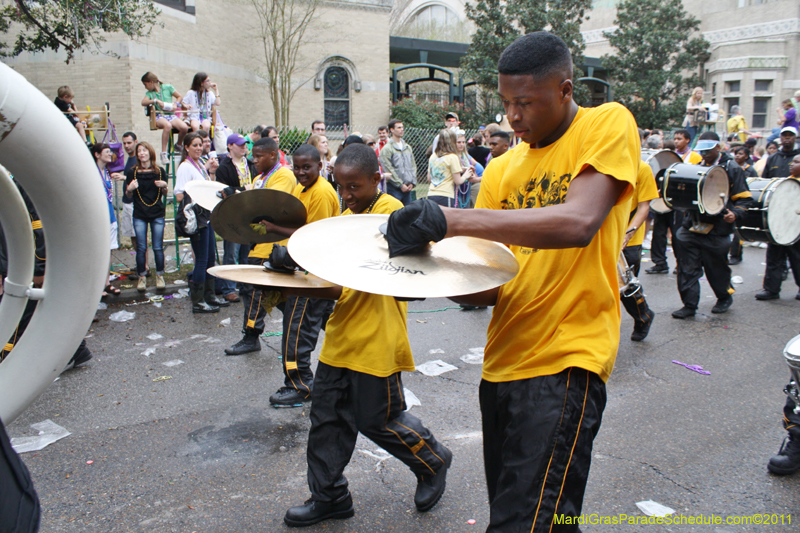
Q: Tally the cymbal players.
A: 4